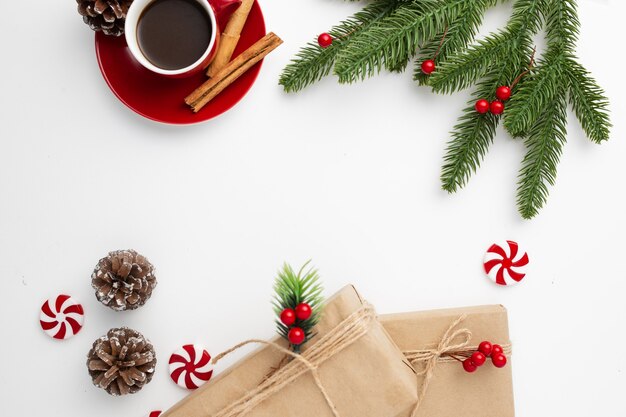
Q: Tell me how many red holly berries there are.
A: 13